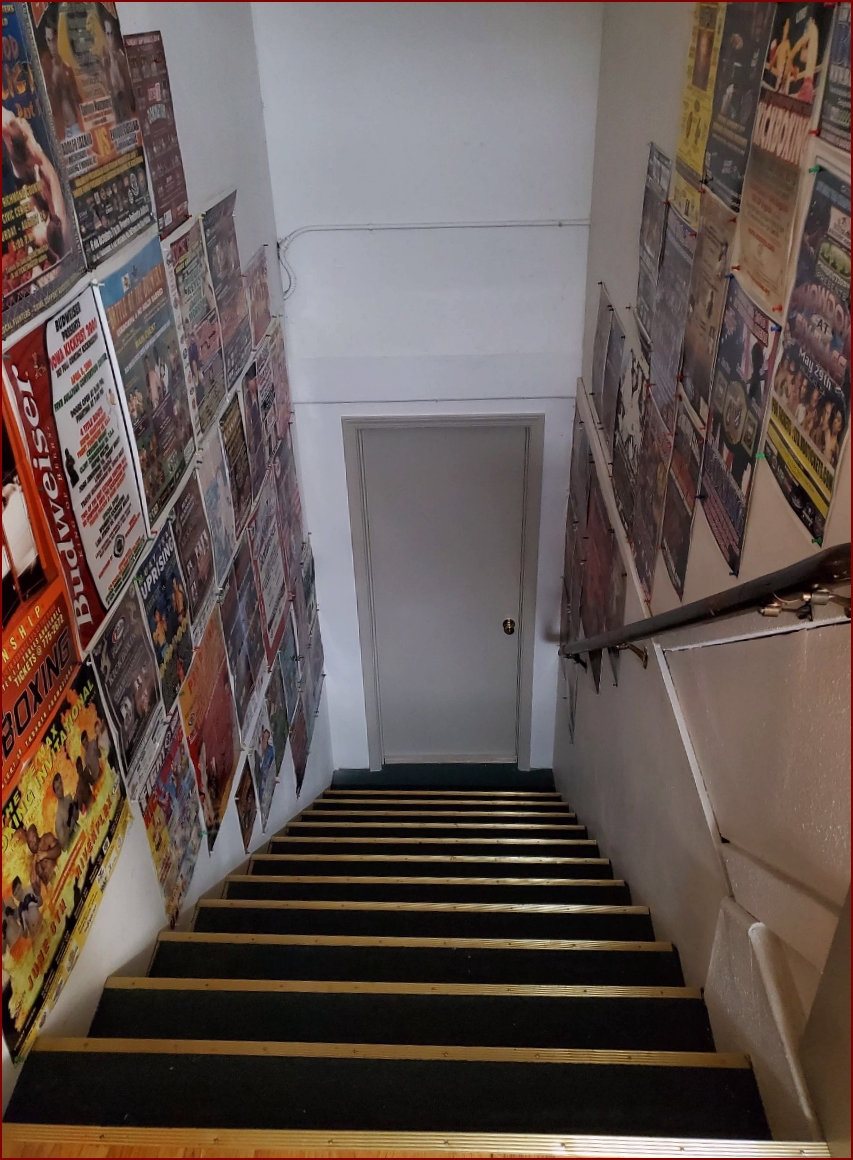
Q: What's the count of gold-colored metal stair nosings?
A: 12